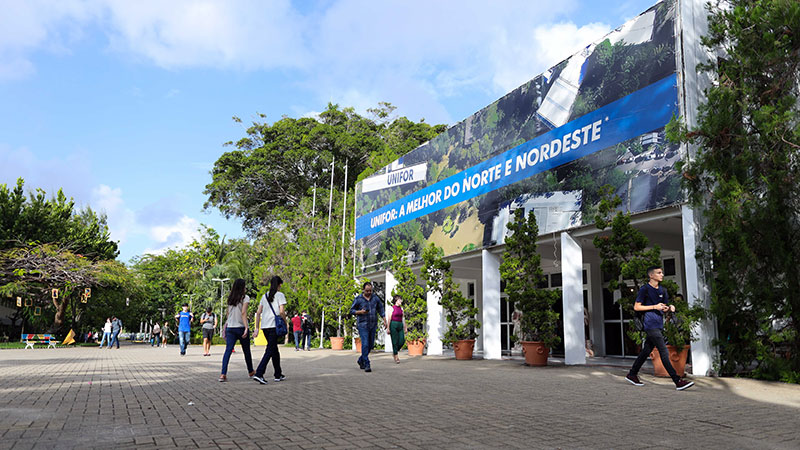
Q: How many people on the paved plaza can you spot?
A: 13